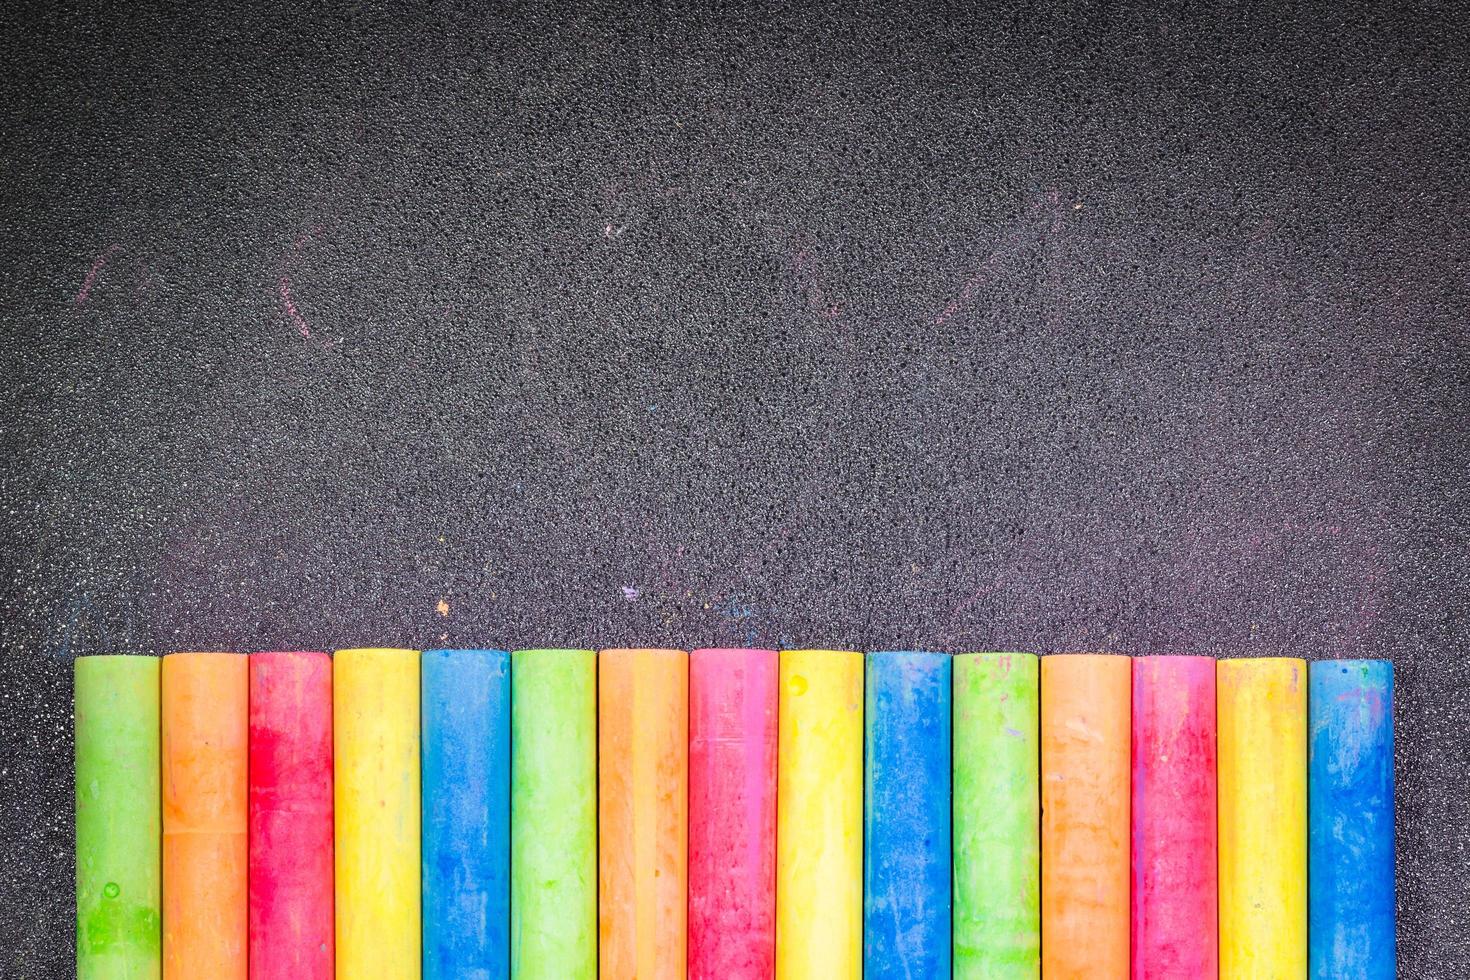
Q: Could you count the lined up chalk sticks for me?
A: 15